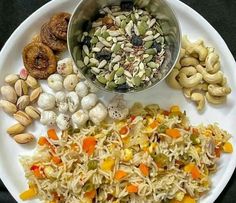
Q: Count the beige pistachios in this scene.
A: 11